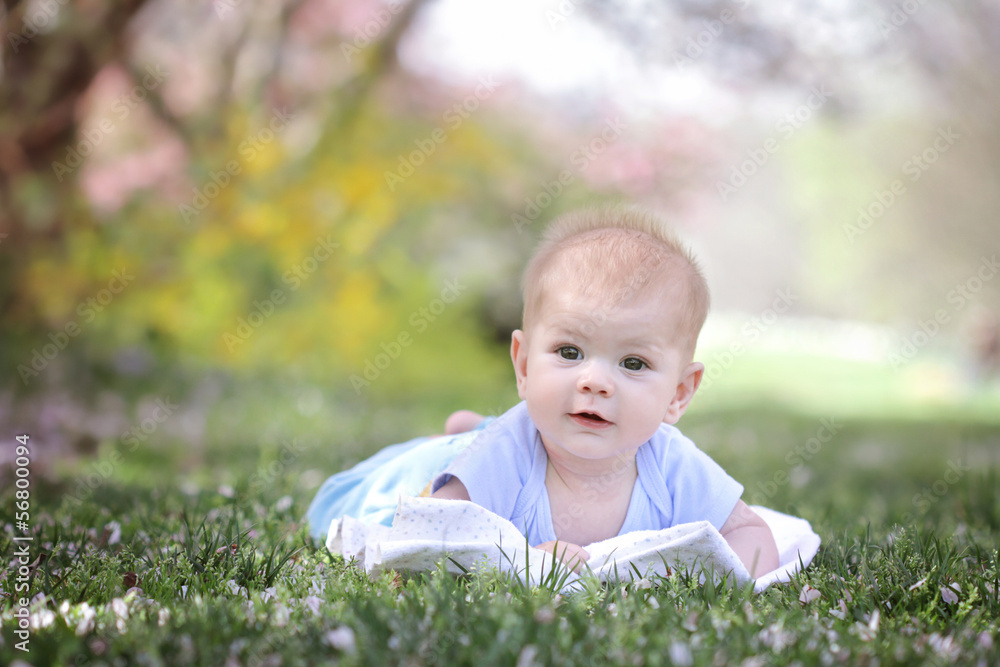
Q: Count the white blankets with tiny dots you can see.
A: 1